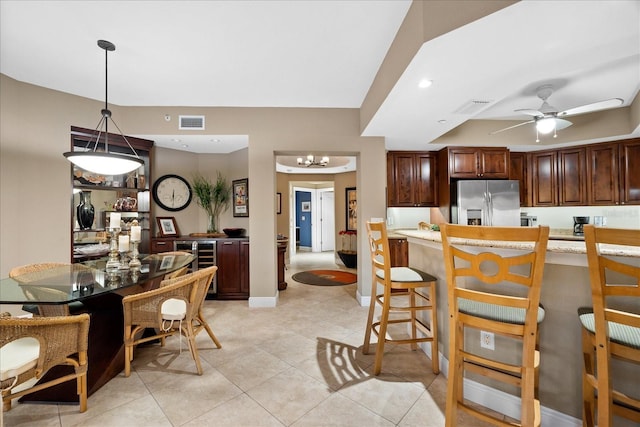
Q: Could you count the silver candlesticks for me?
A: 3